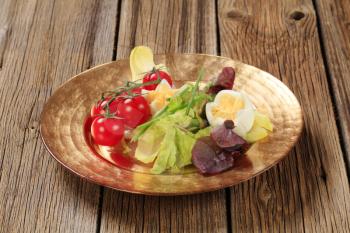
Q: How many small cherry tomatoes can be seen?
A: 5